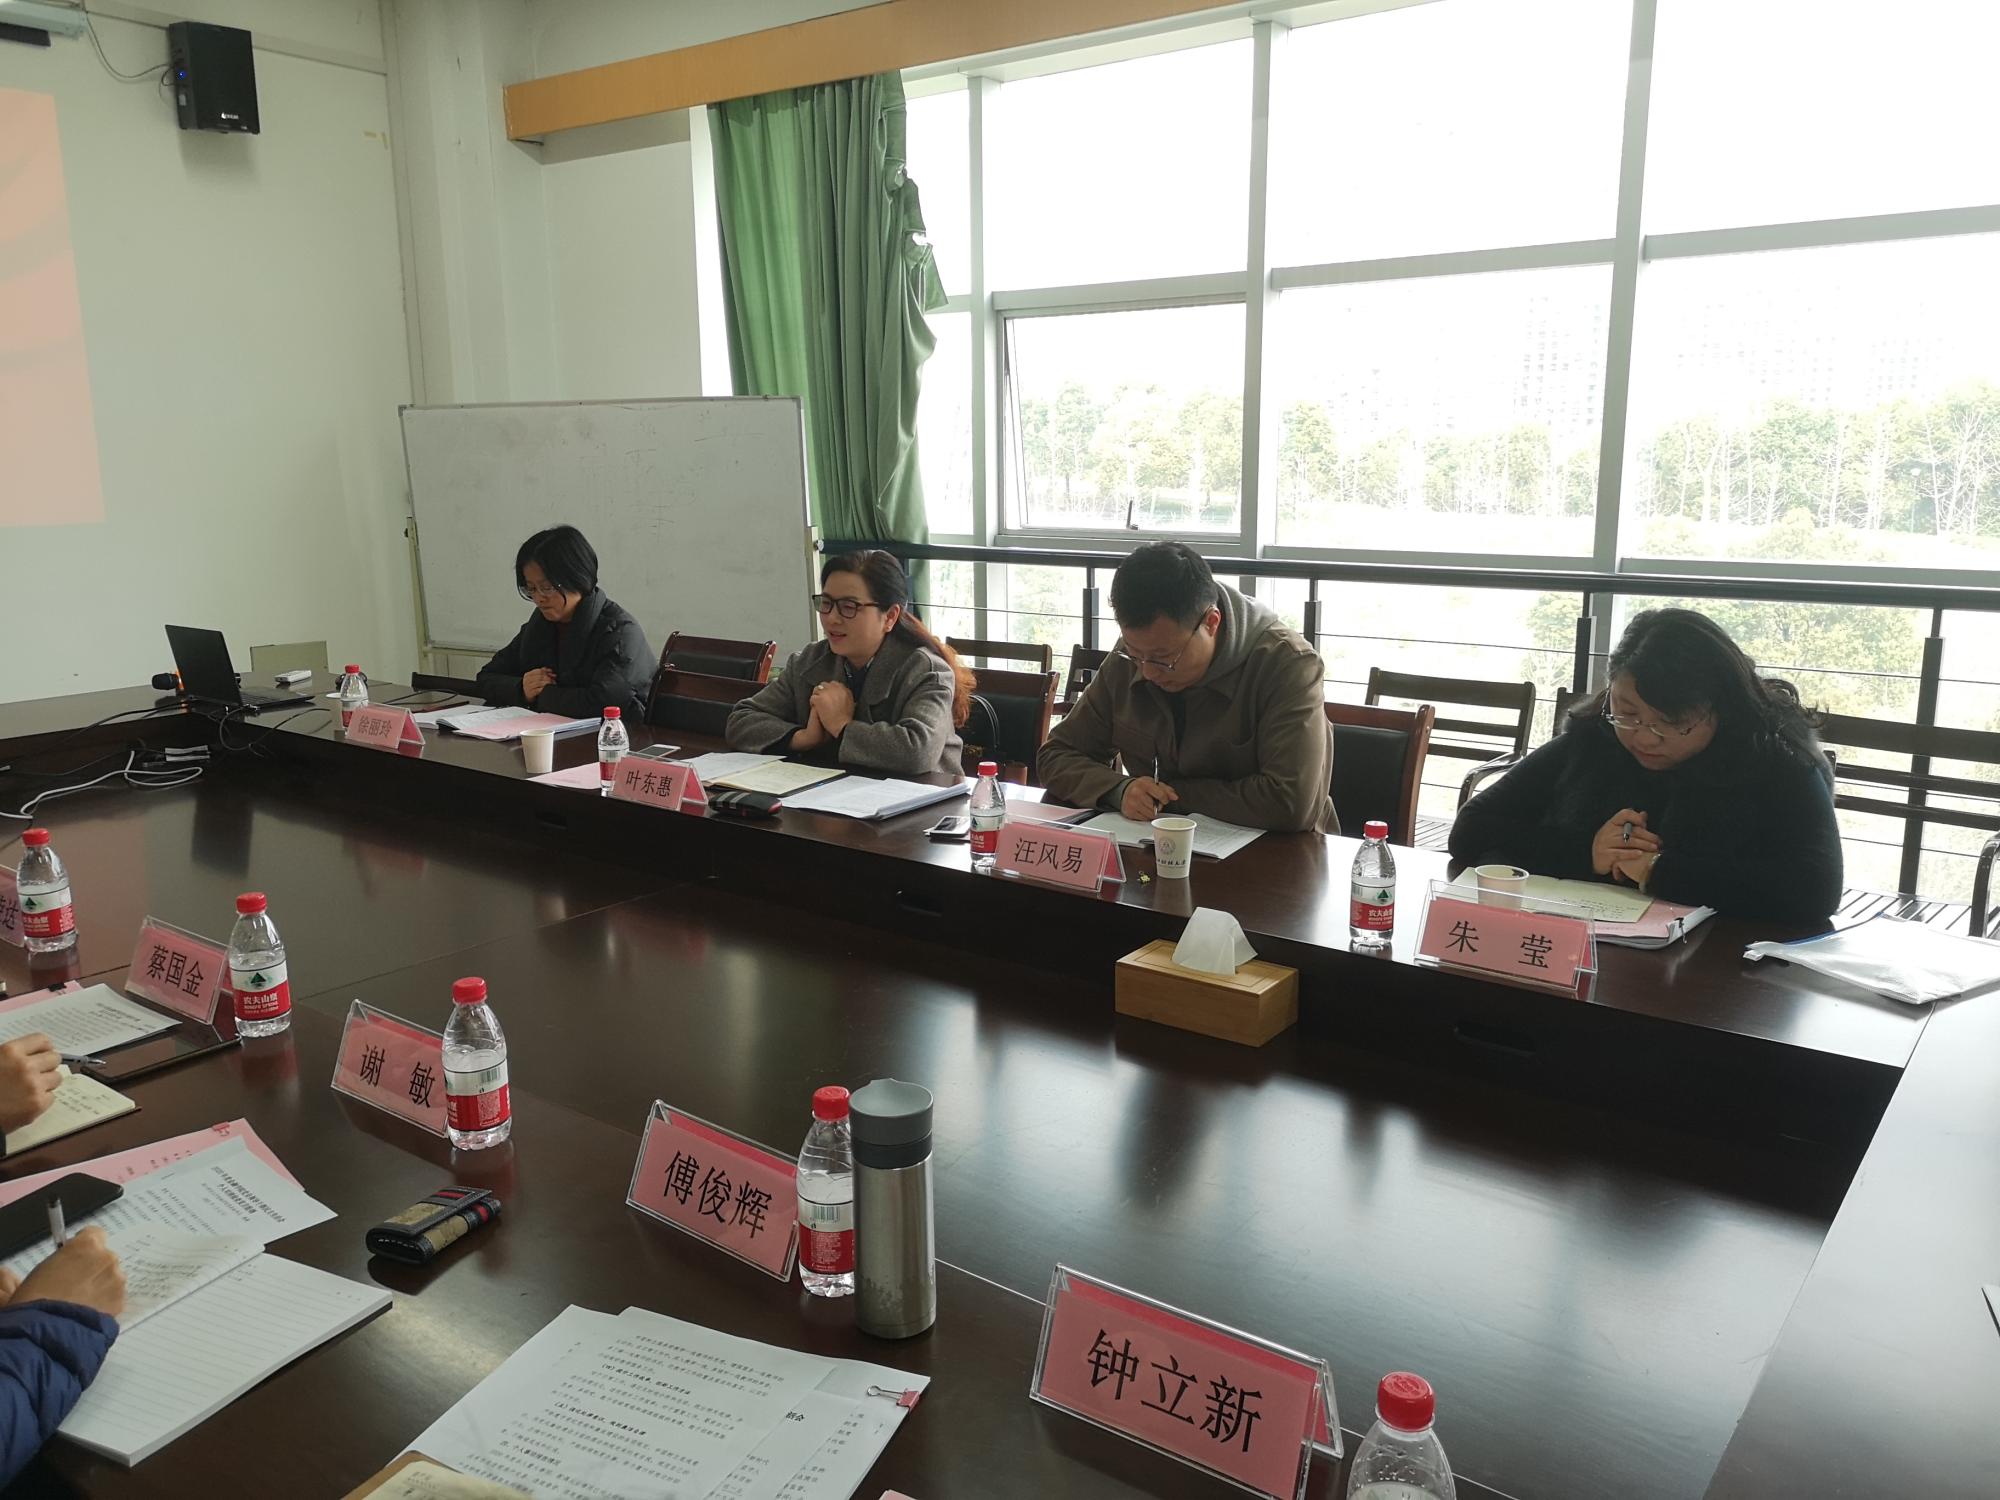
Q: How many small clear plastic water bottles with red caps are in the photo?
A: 9